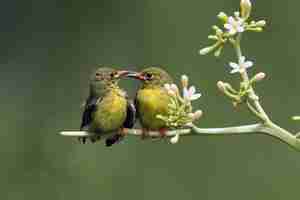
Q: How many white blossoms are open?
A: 3